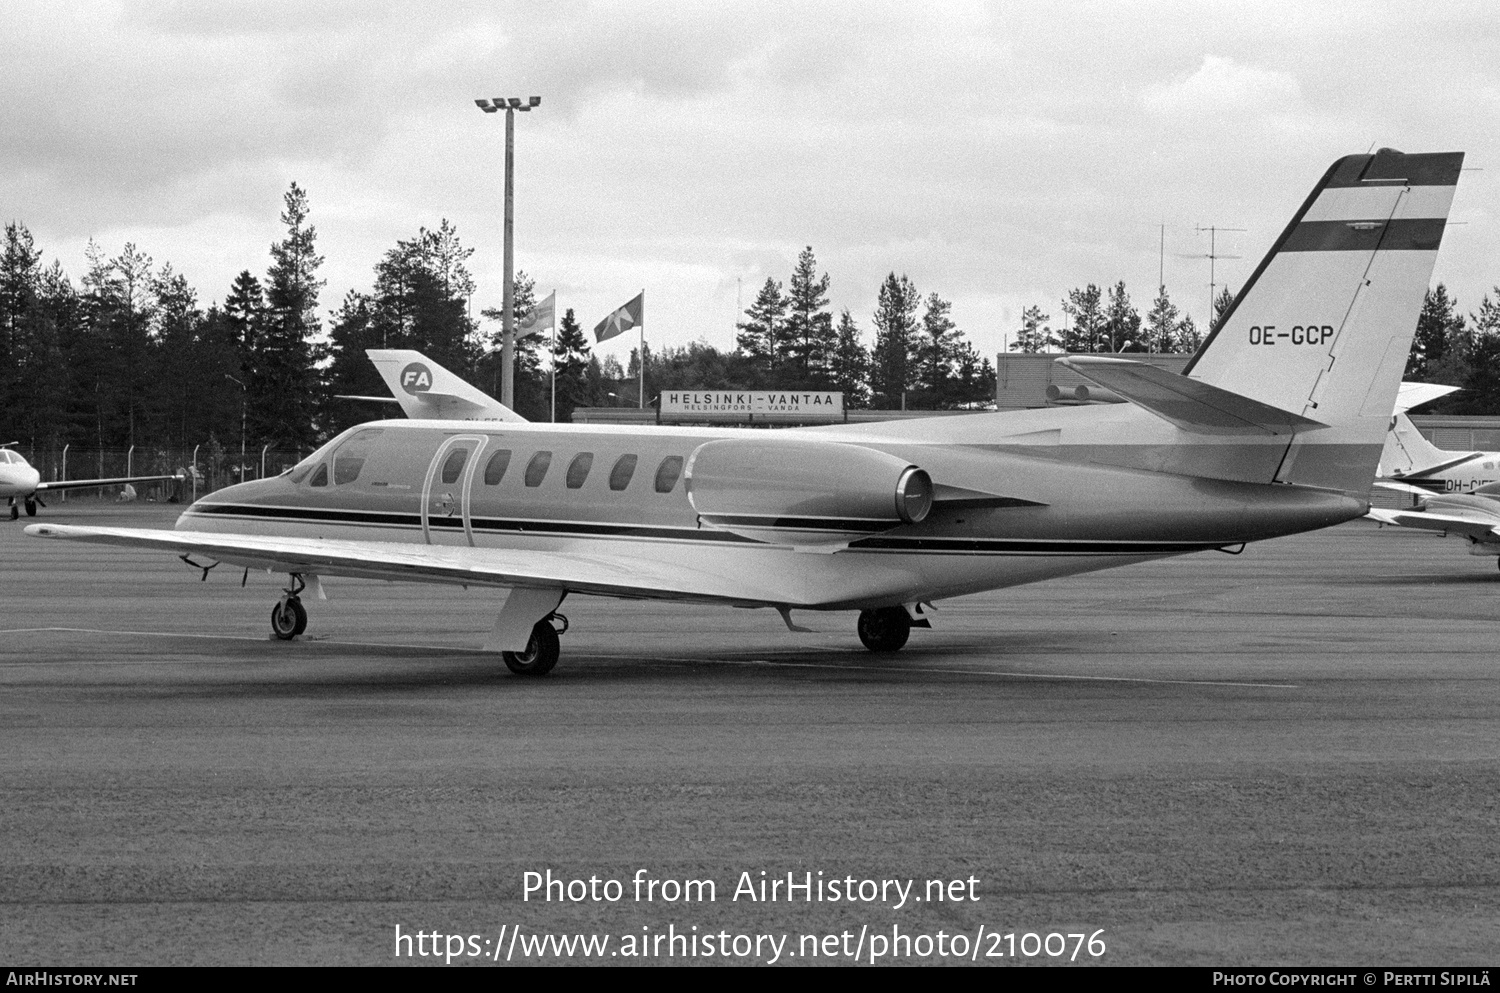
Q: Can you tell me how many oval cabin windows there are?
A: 6